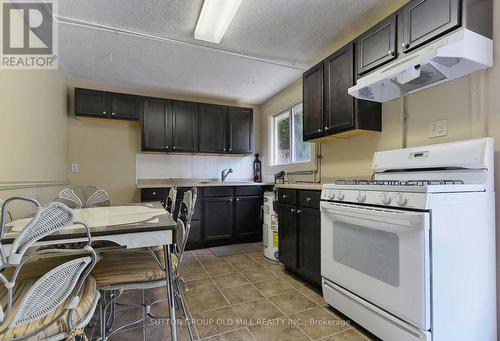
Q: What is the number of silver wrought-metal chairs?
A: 4